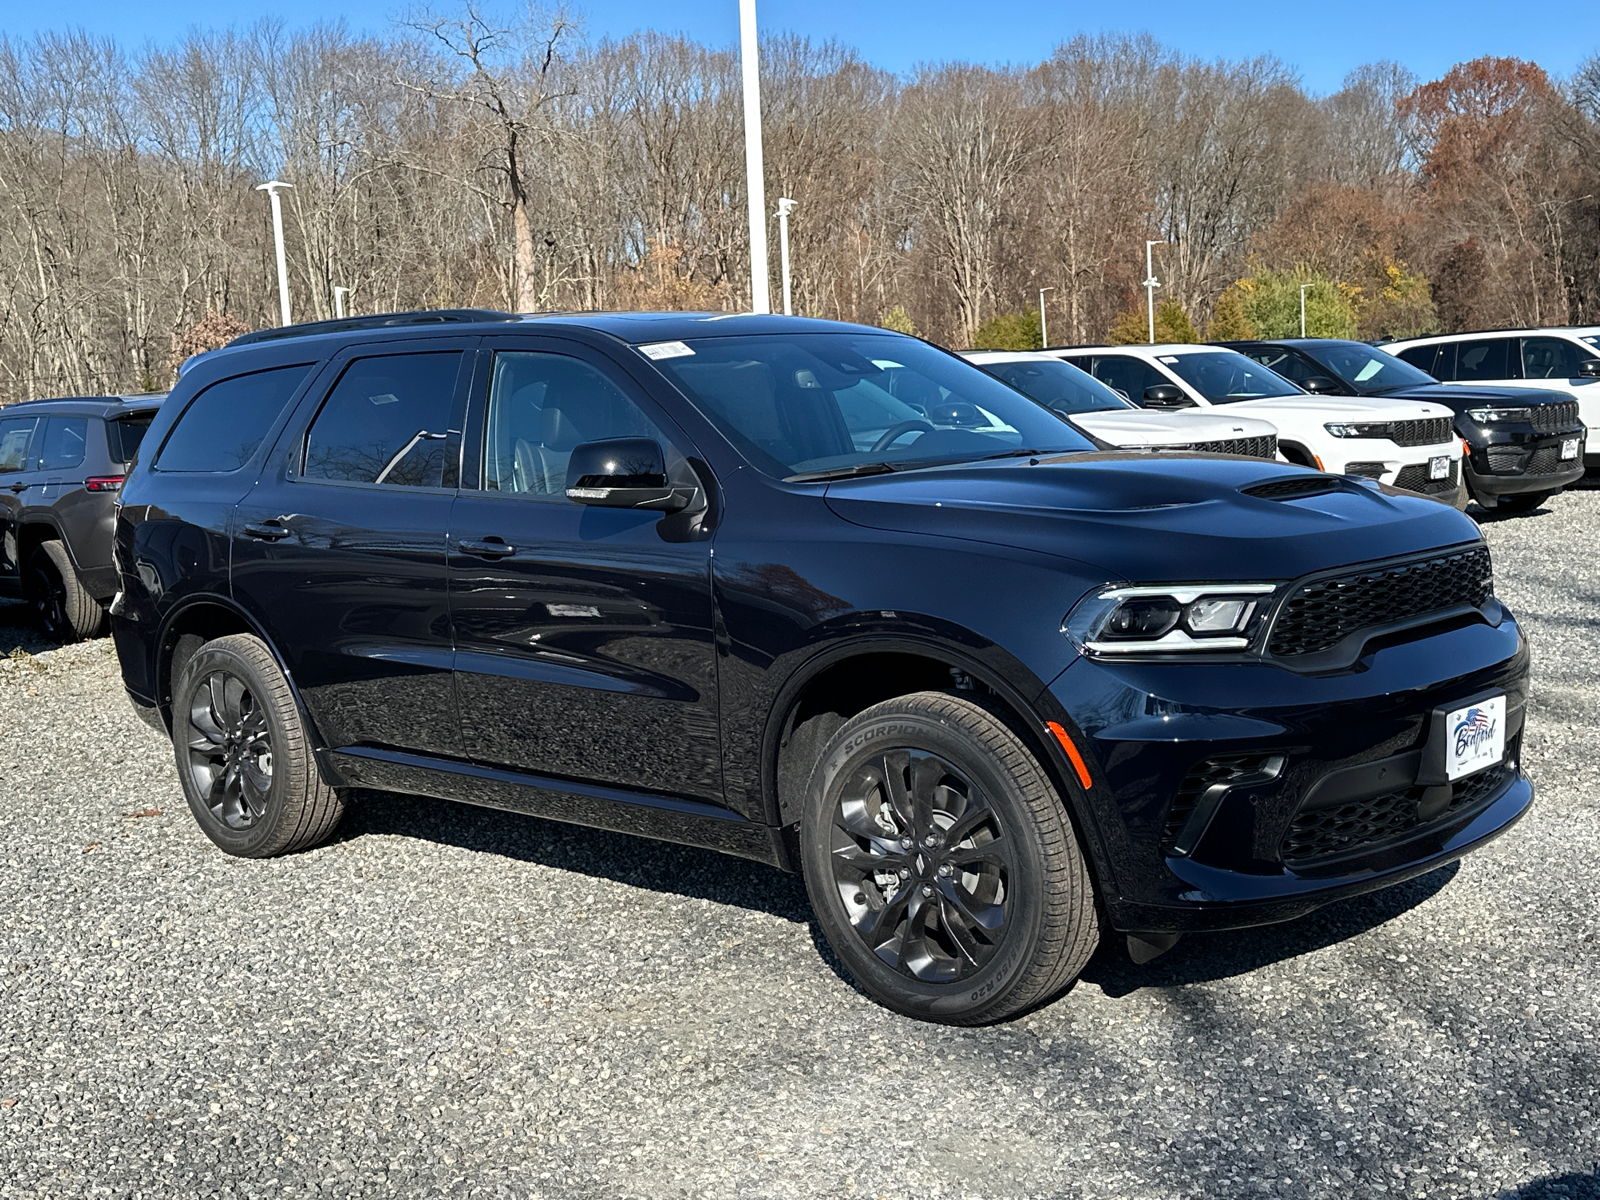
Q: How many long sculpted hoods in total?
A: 1